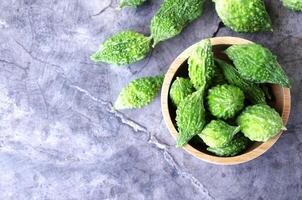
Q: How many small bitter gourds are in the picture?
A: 15